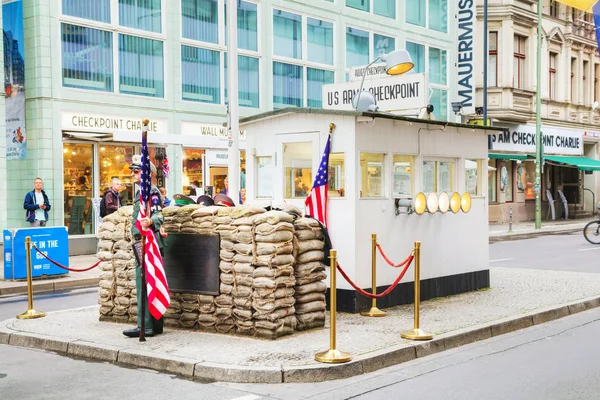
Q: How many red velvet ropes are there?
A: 3